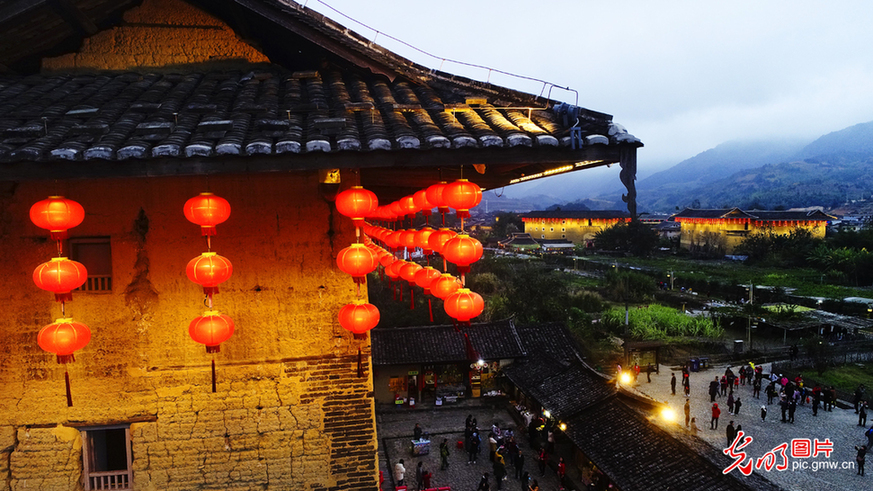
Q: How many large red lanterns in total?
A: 12